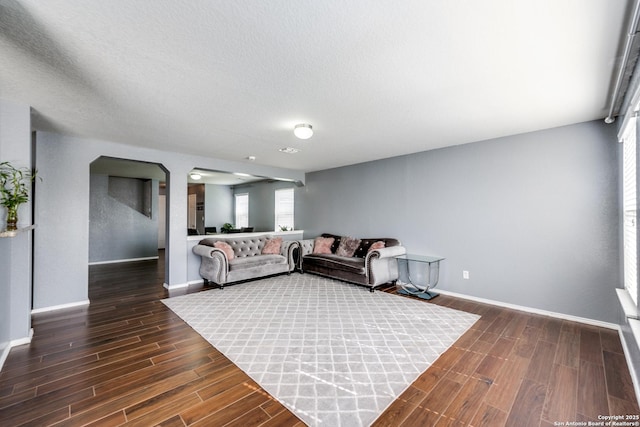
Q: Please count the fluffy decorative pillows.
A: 5